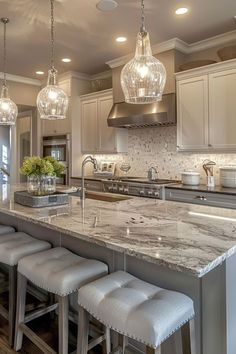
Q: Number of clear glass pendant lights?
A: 3